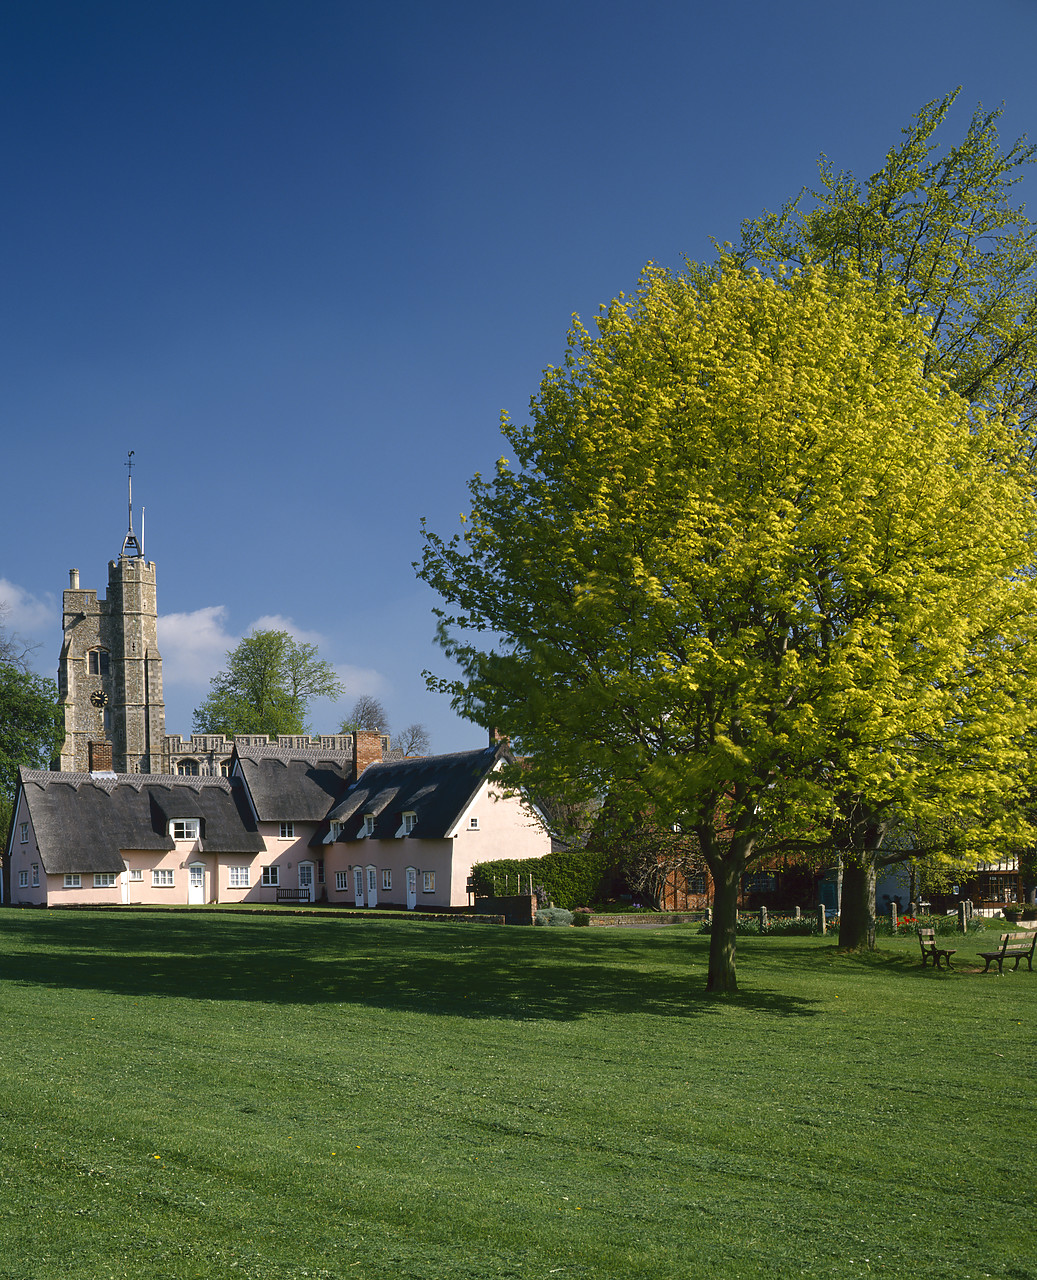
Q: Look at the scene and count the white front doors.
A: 6